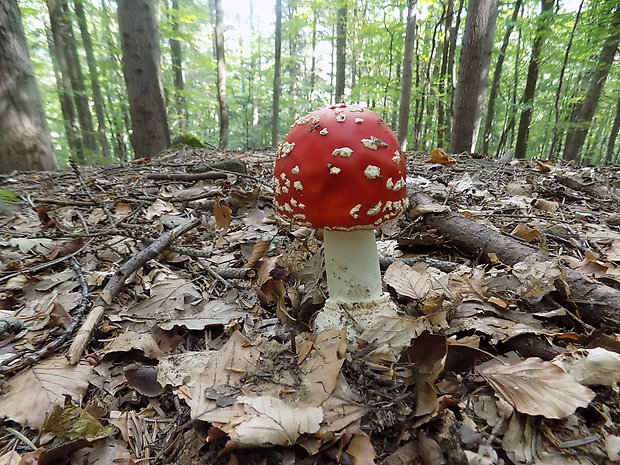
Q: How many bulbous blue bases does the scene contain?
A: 0